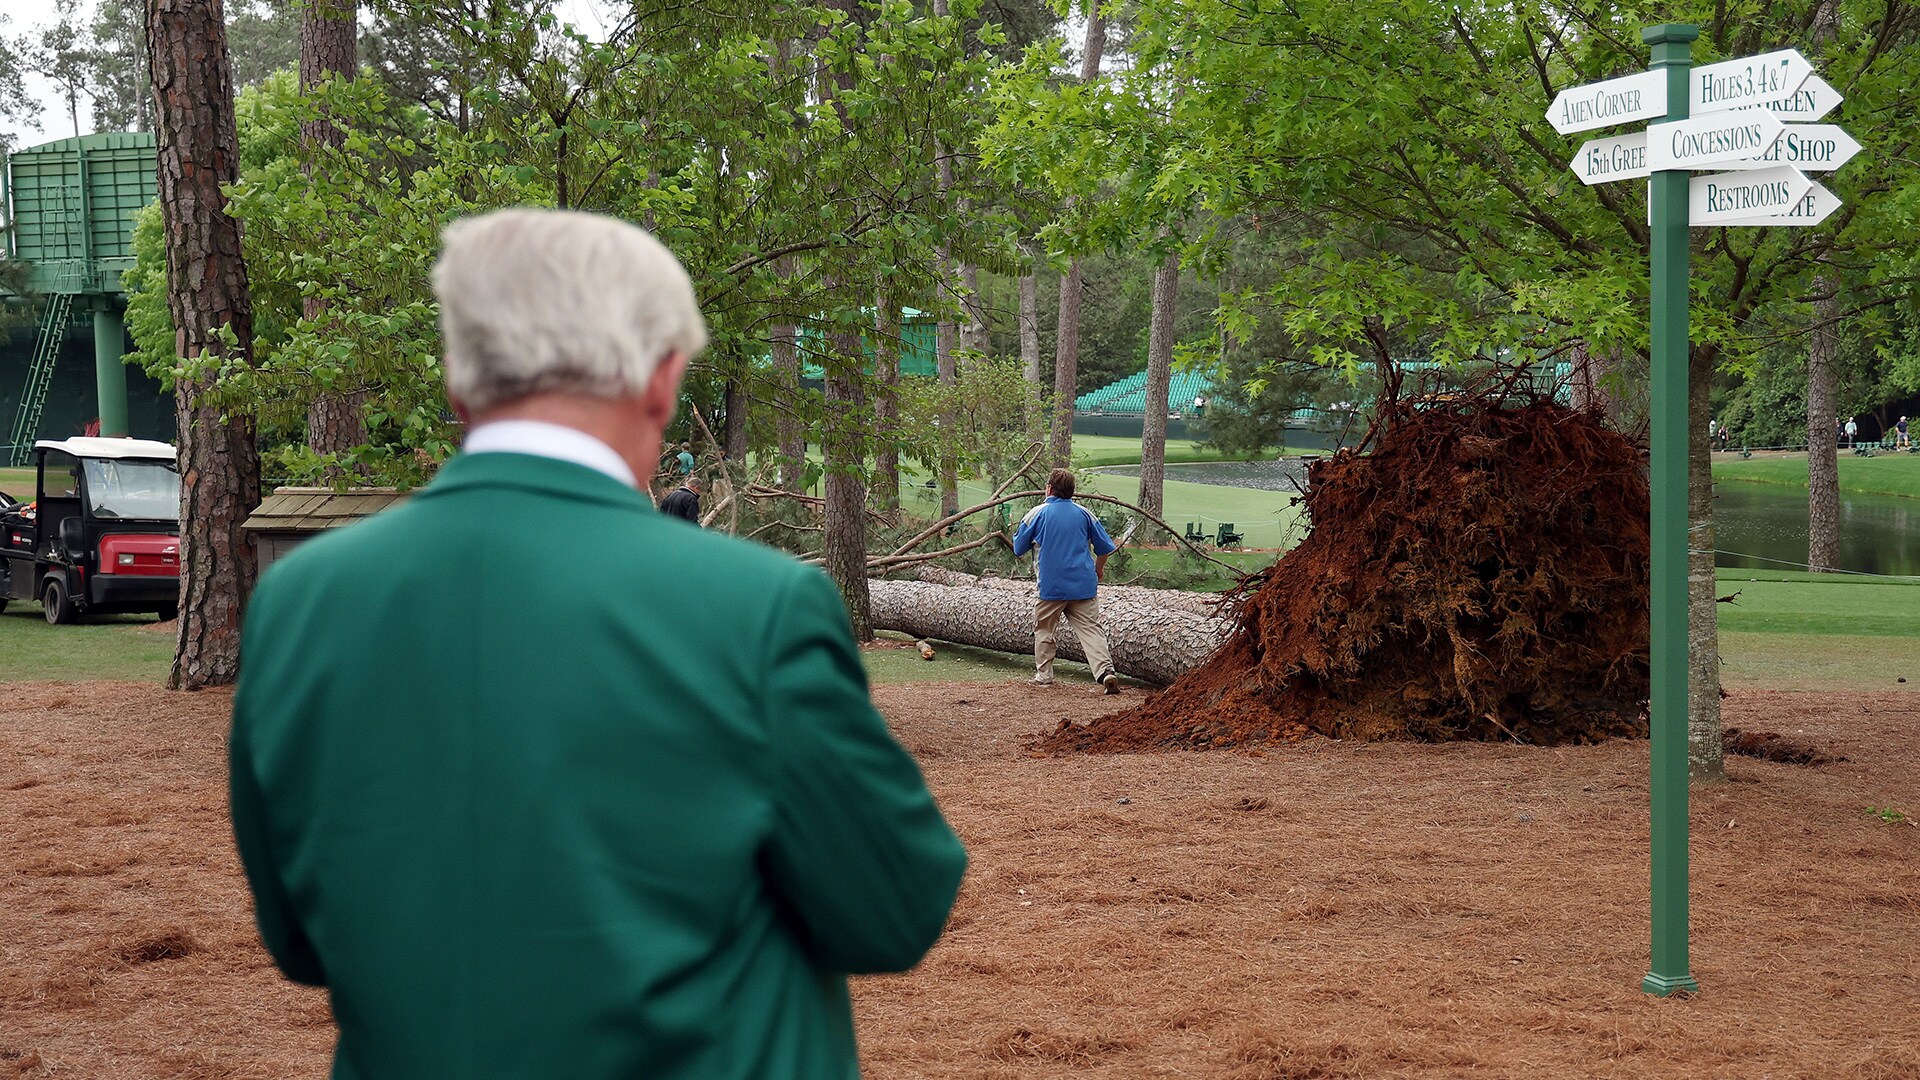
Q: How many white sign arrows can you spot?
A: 8